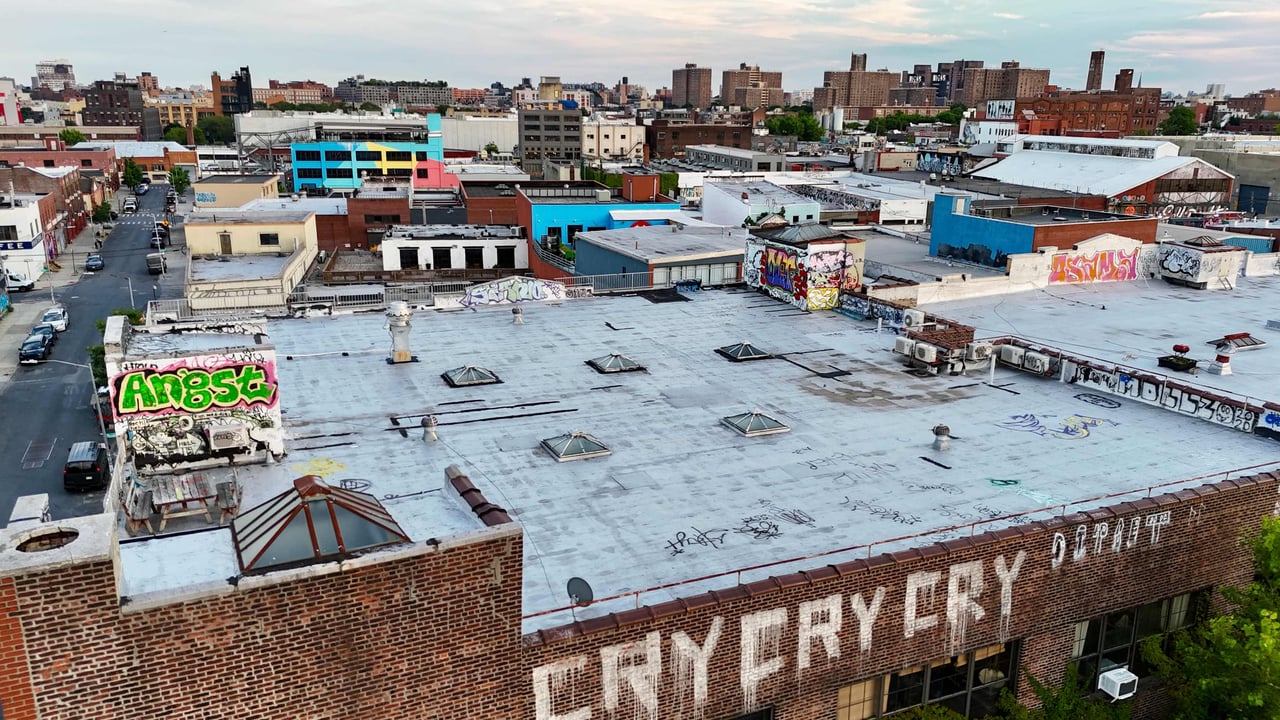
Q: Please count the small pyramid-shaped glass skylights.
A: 5